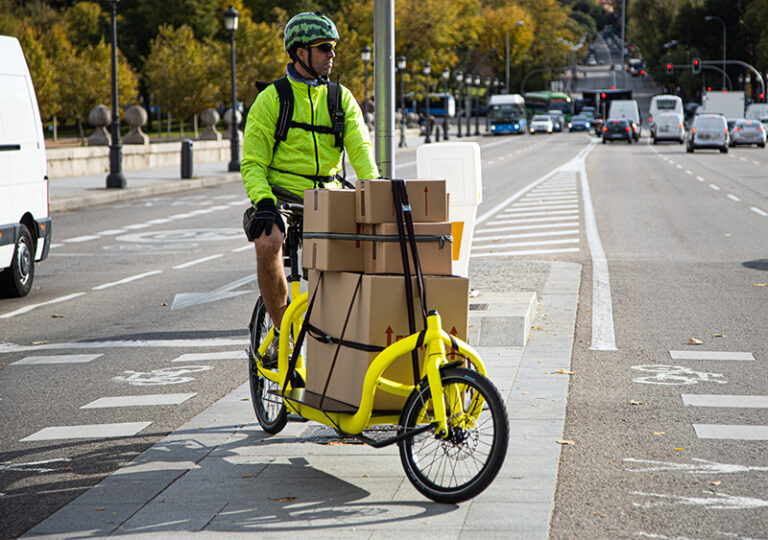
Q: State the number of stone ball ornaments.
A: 4